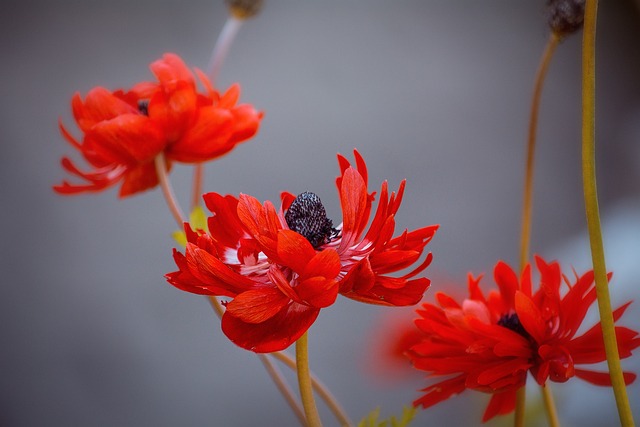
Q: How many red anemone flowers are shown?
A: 3